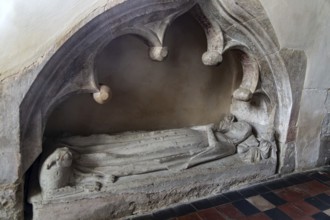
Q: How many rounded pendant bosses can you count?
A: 4